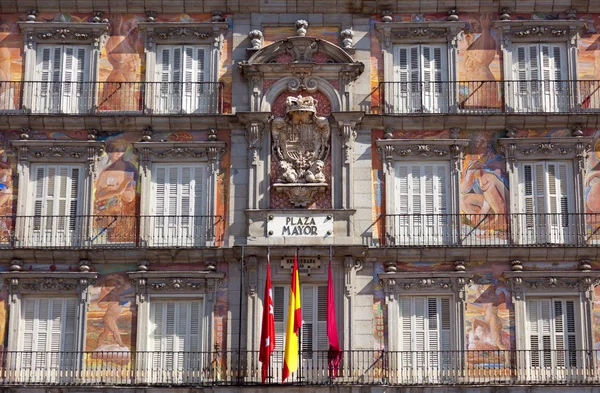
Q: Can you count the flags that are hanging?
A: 3